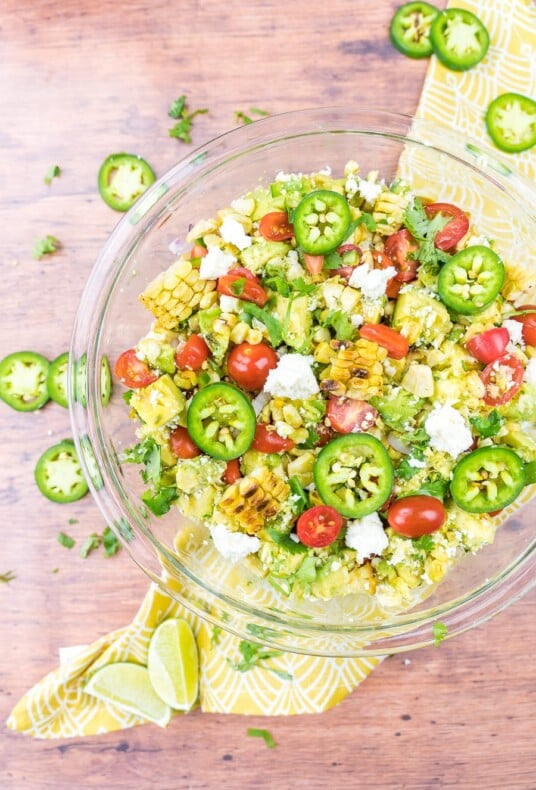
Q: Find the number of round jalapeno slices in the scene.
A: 12